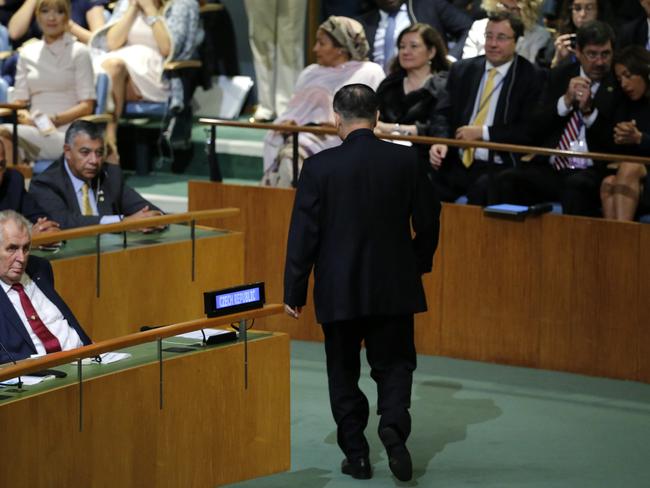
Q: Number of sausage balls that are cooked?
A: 0